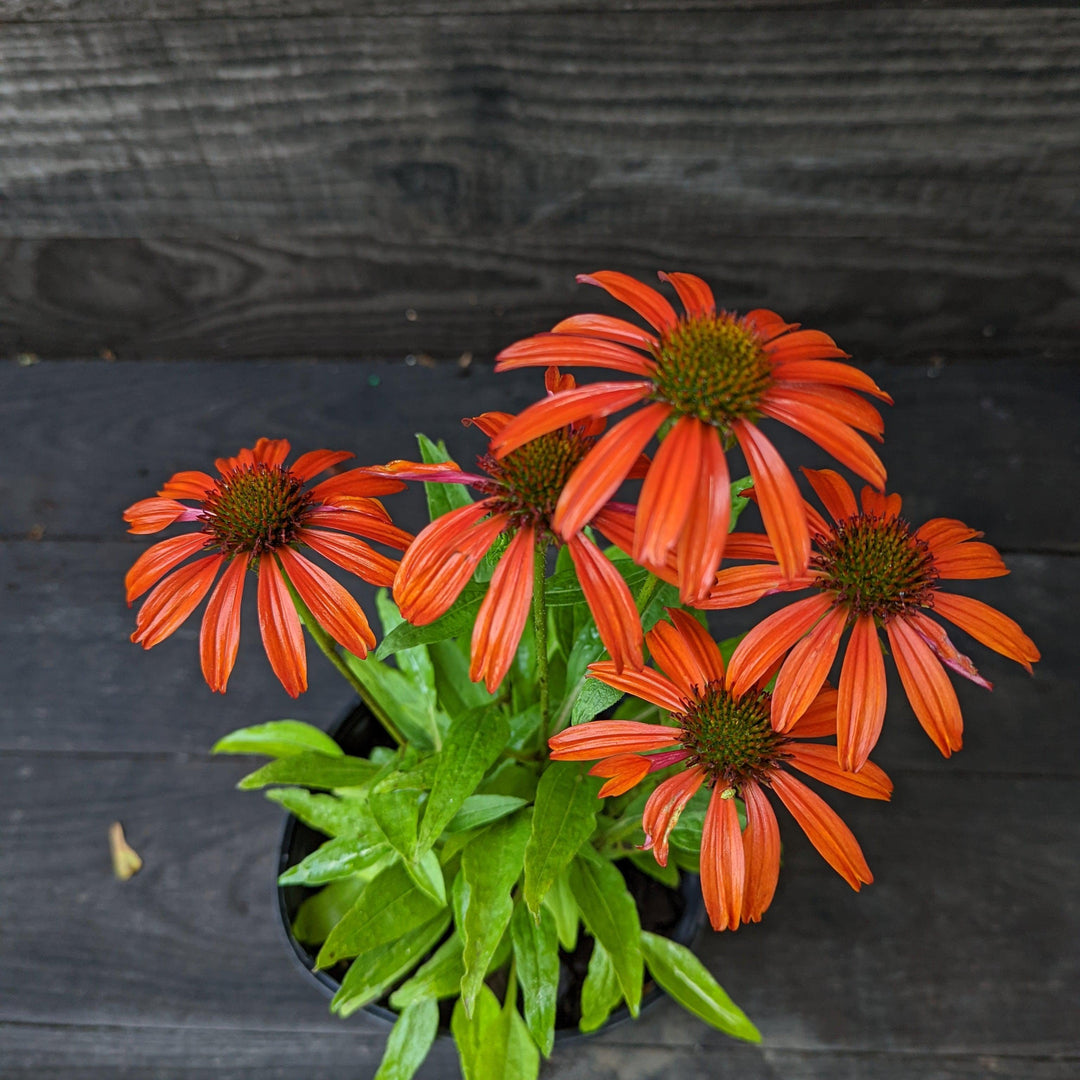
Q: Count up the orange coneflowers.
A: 5